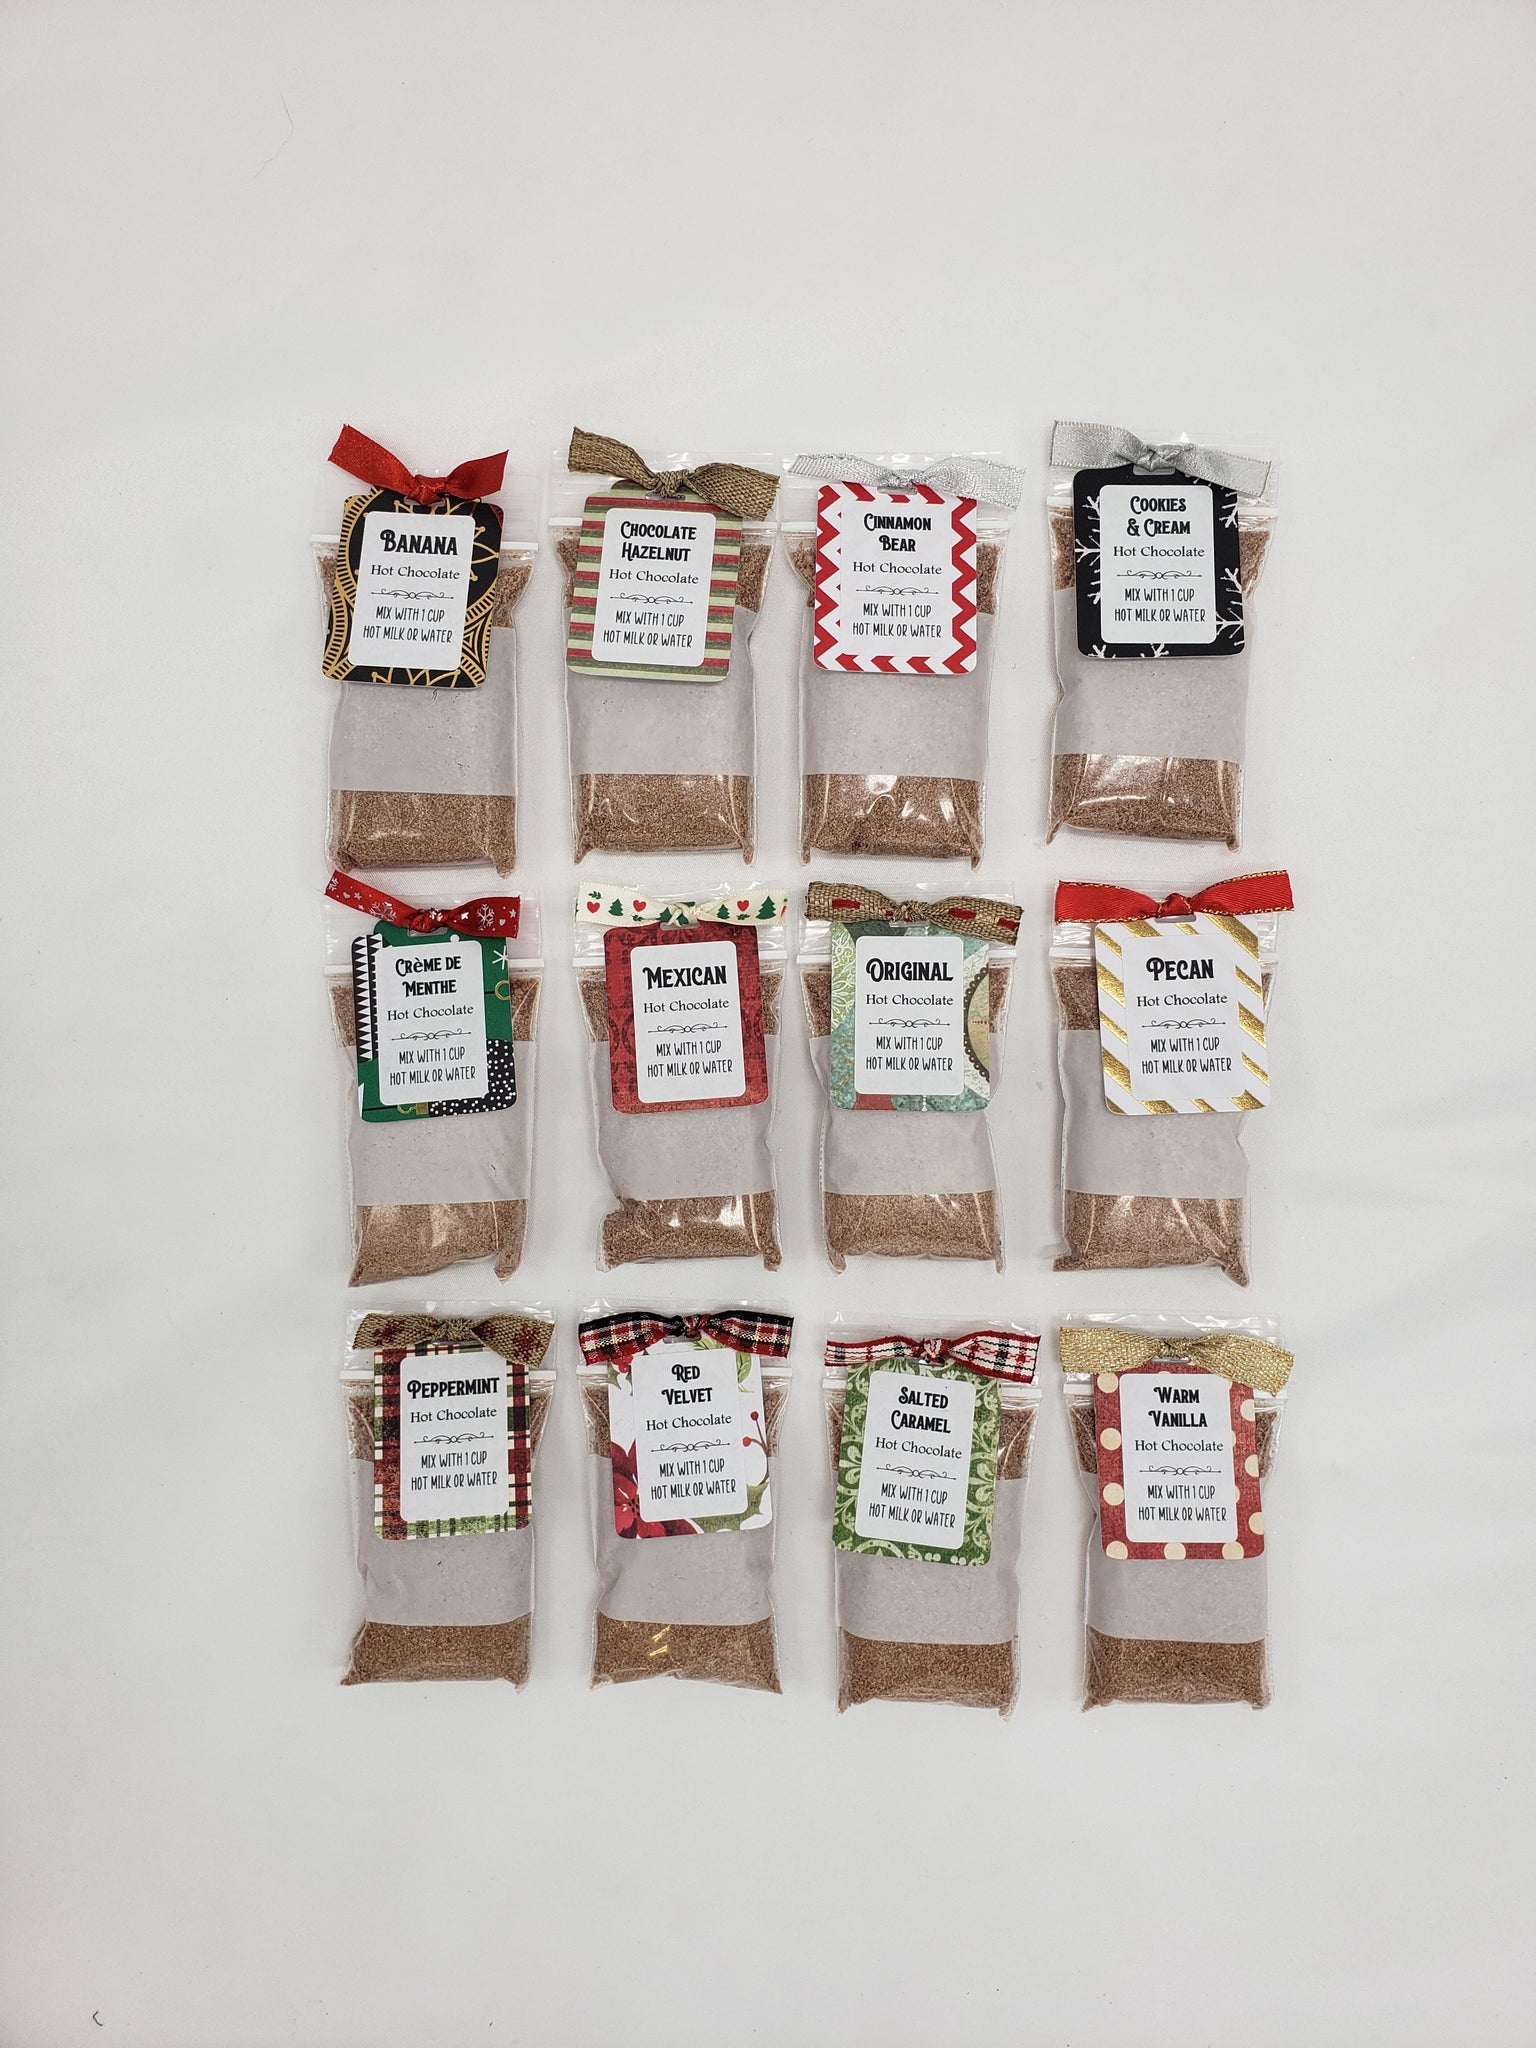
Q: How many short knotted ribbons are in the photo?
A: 12